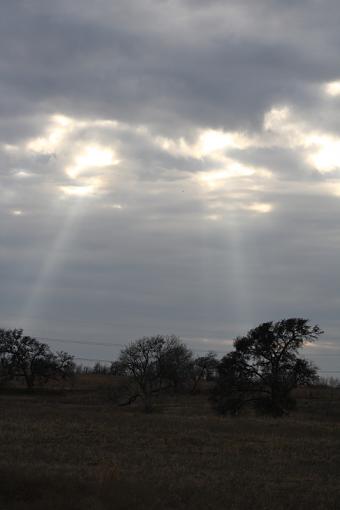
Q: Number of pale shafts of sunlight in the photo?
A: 2